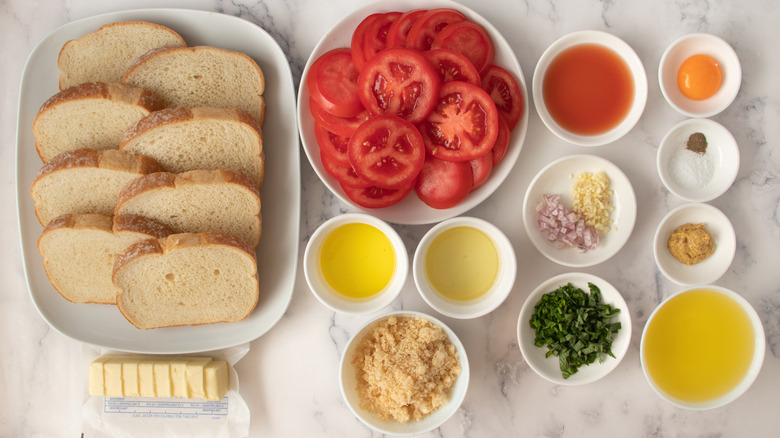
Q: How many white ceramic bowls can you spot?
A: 10